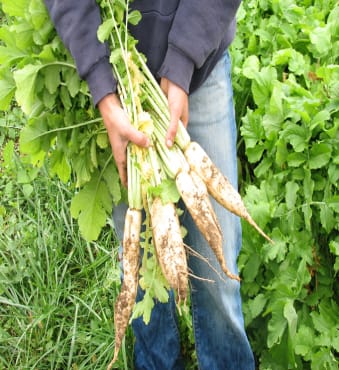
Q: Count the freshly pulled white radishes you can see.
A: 4